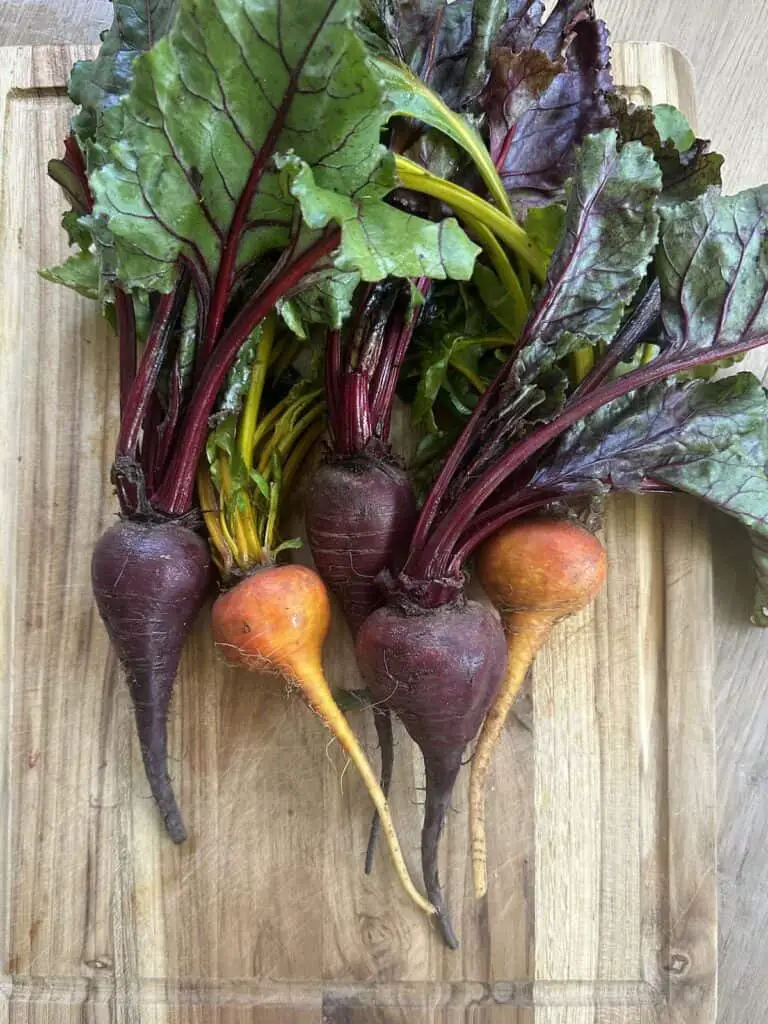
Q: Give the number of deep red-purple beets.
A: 3